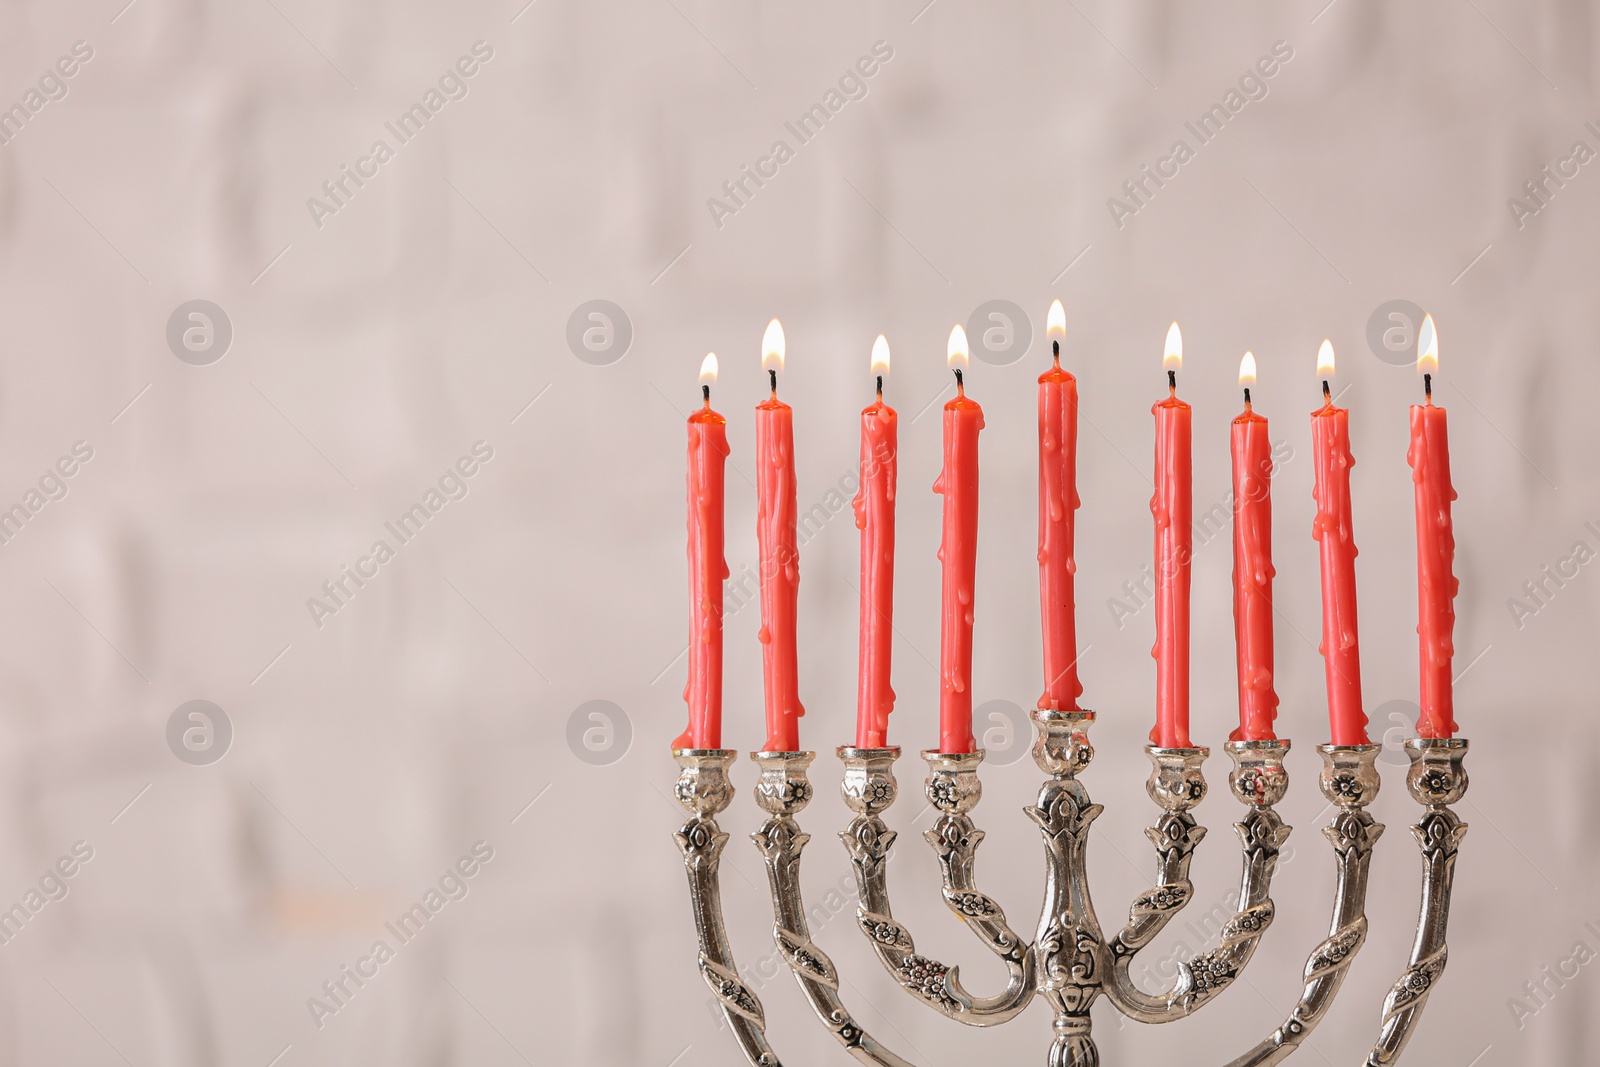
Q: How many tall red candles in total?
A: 9